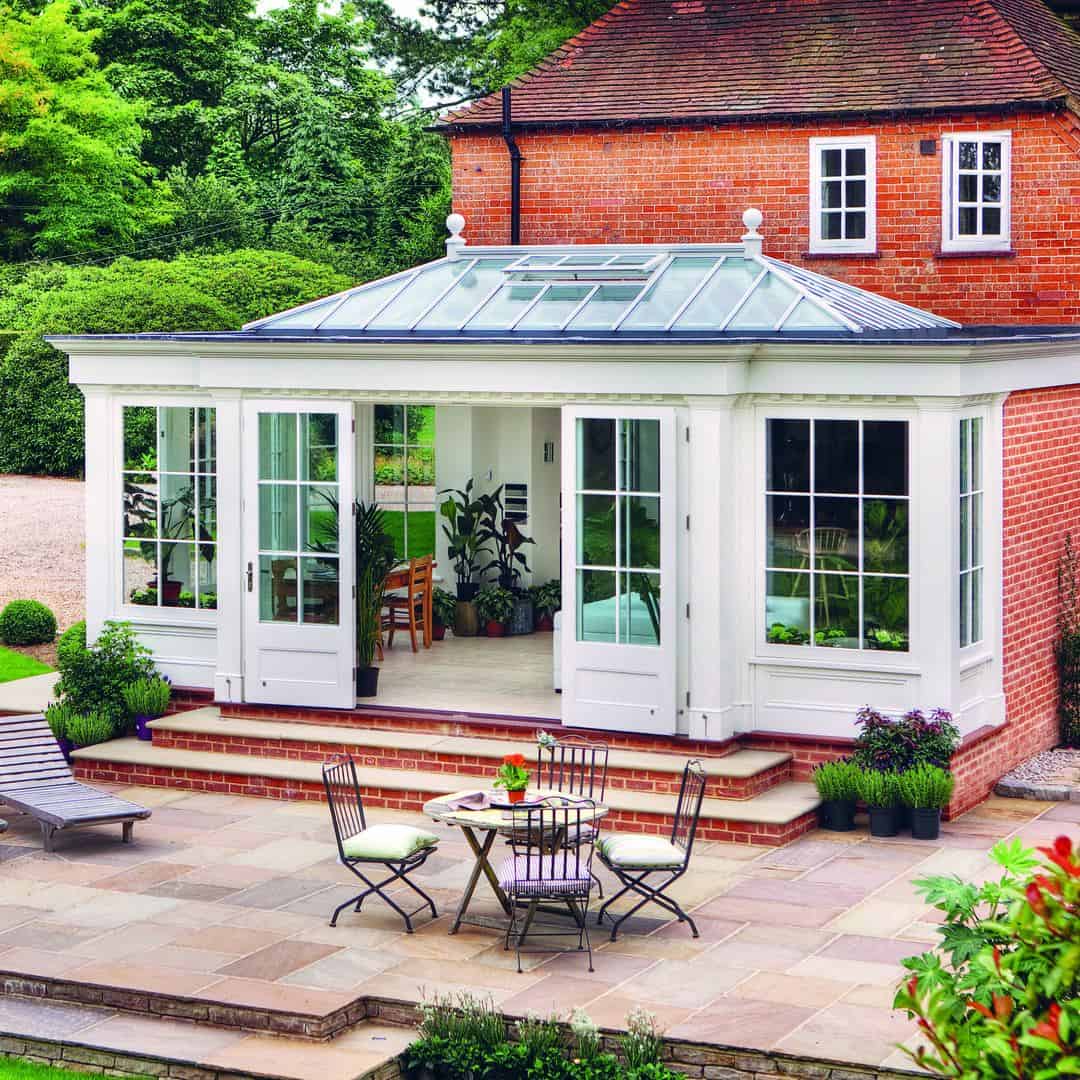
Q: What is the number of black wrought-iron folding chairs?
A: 4